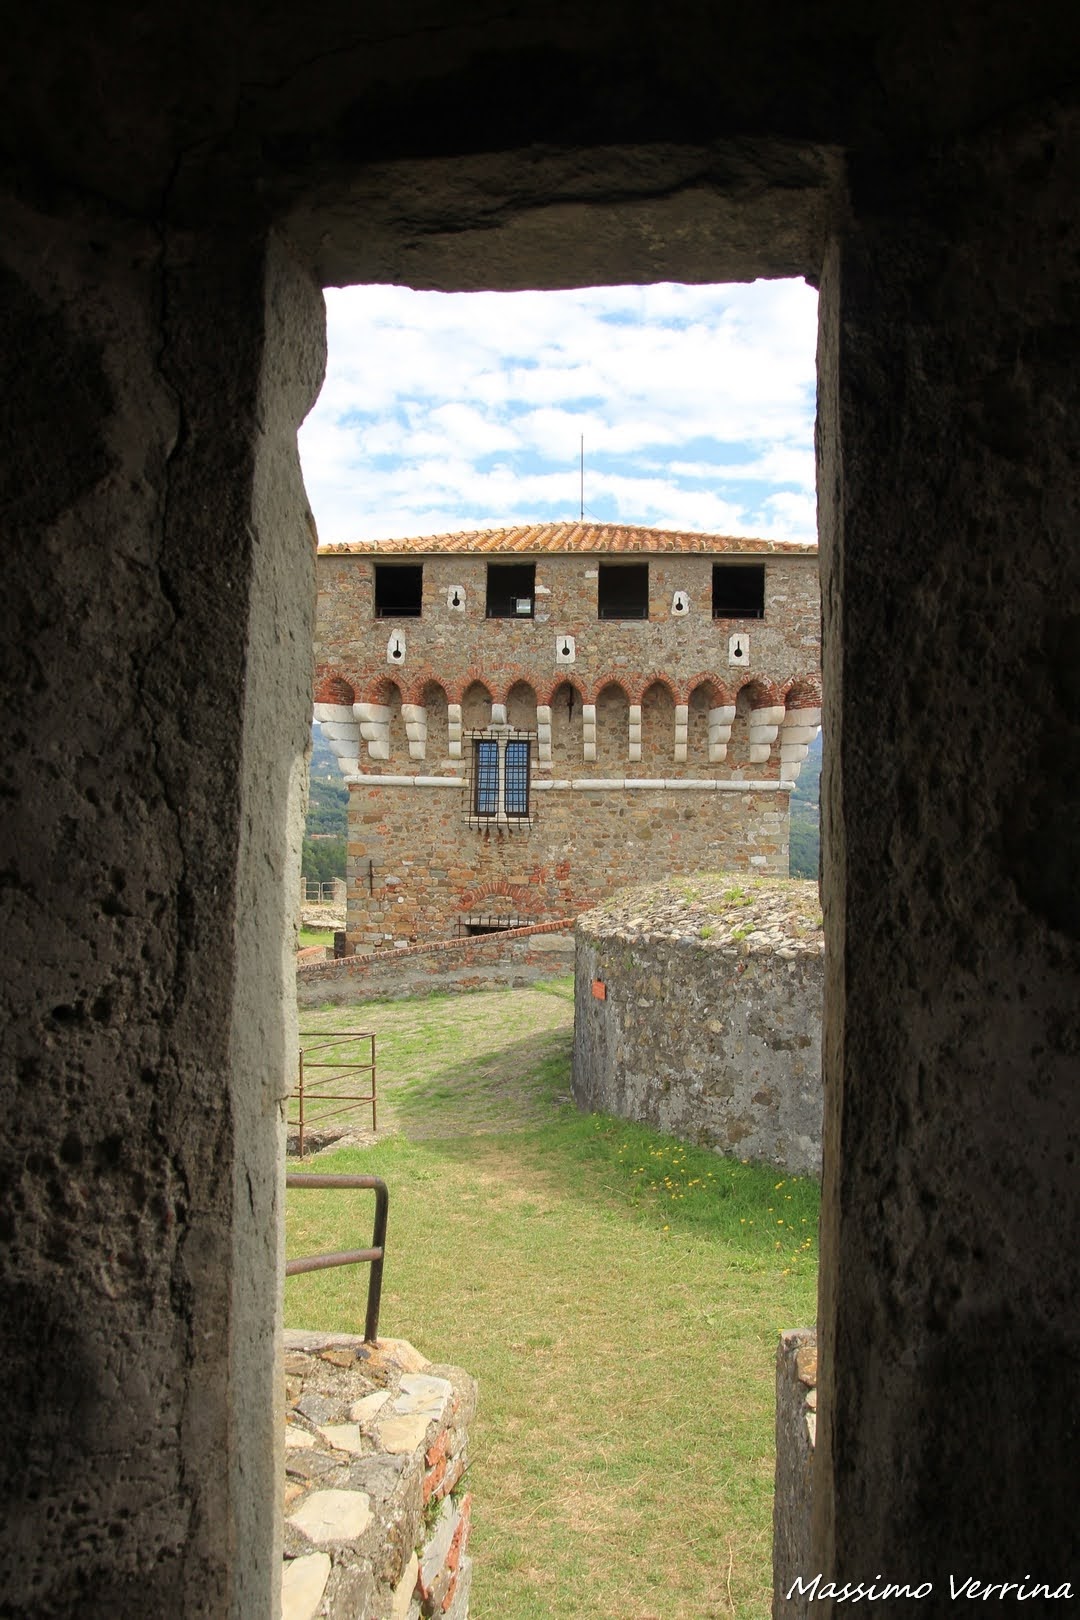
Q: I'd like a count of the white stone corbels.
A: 12